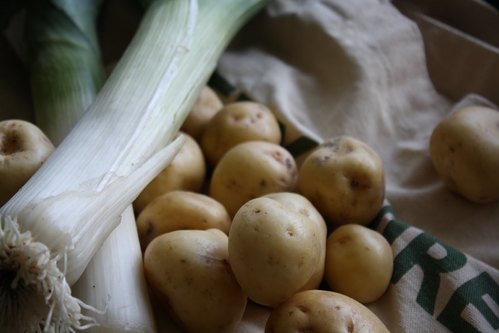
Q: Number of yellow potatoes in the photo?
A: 12